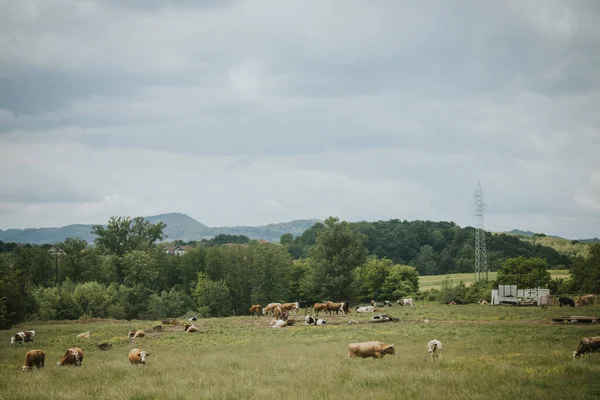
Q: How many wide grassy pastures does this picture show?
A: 1